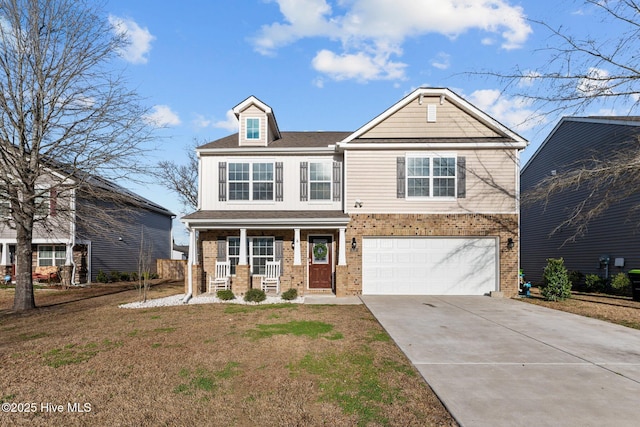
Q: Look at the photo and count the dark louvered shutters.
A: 8